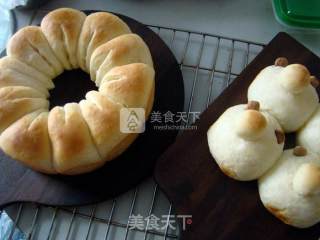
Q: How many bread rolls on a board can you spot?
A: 4